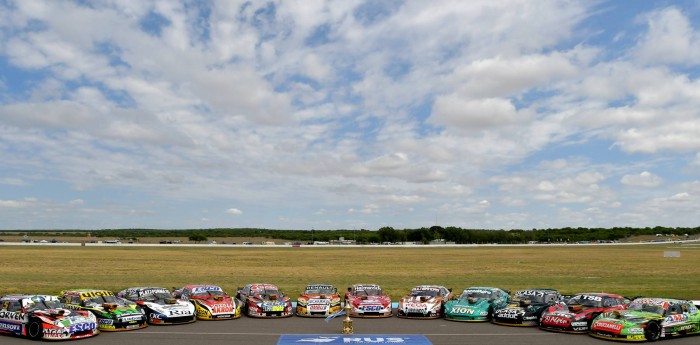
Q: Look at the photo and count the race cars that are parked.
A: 12